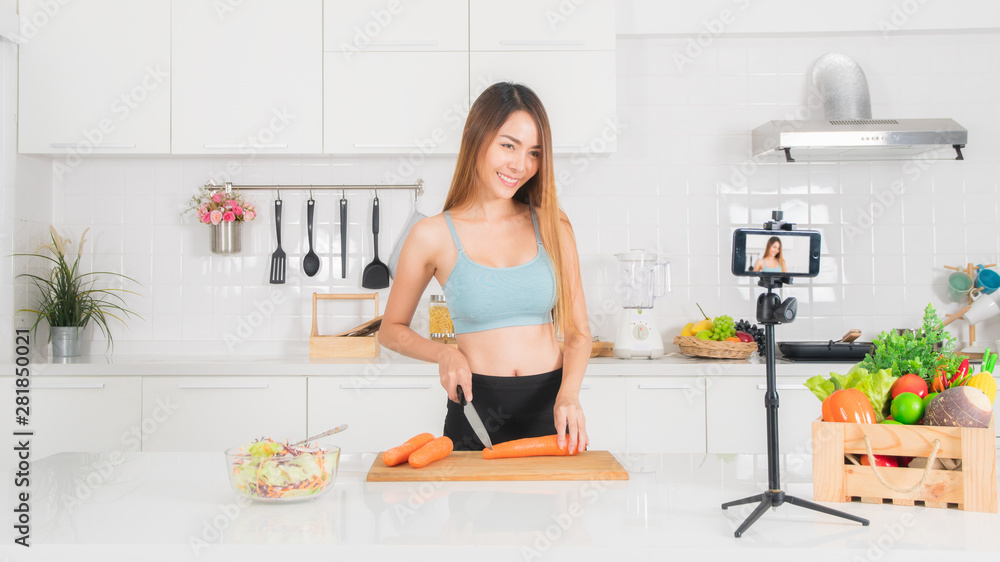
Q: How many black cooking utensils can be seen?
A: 4